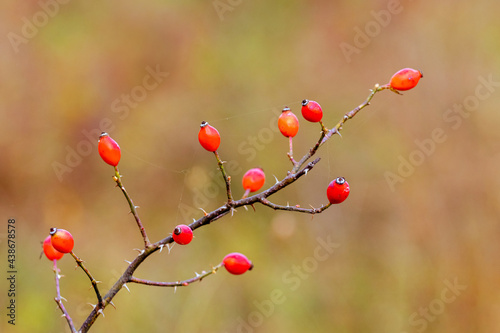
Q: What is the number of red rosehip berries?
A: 11